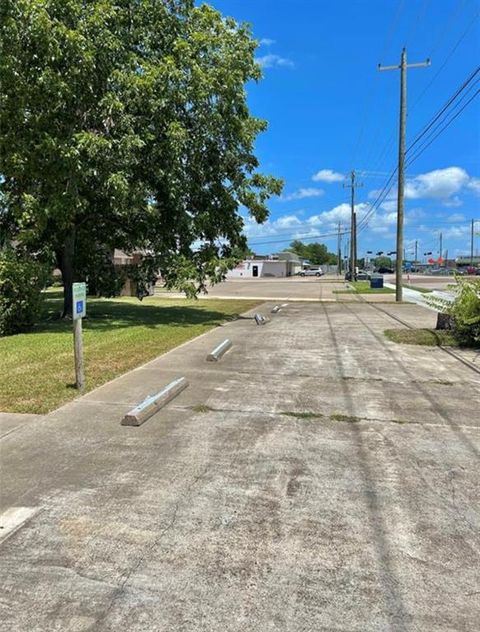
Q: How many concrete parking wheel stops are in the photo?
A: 4